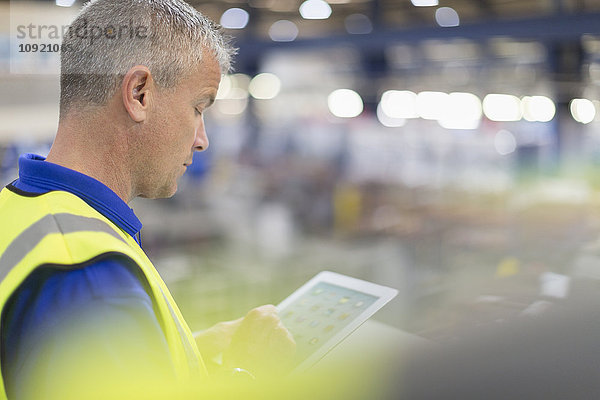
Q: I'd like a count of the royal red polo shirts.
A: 0